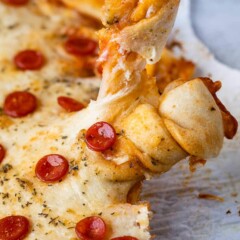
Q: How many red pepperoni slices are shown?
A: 11